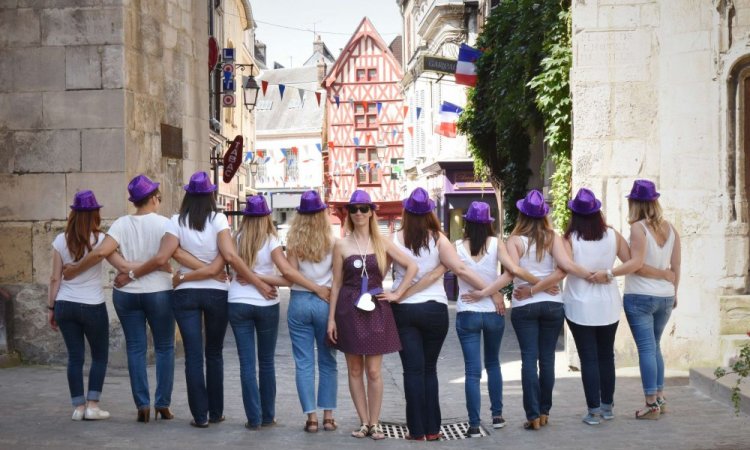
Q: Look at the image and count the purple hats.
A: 11